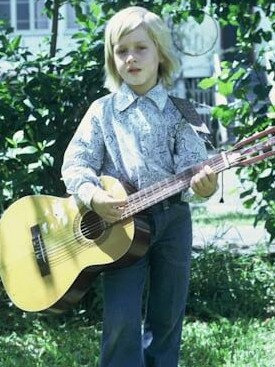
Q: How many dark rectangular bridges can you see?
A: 1